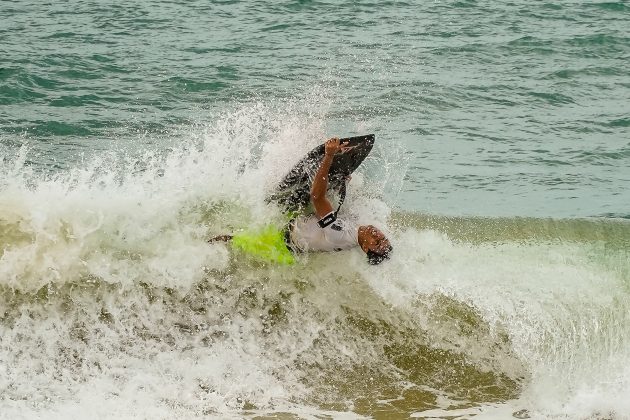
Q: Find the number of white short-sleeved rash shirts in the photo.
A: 1